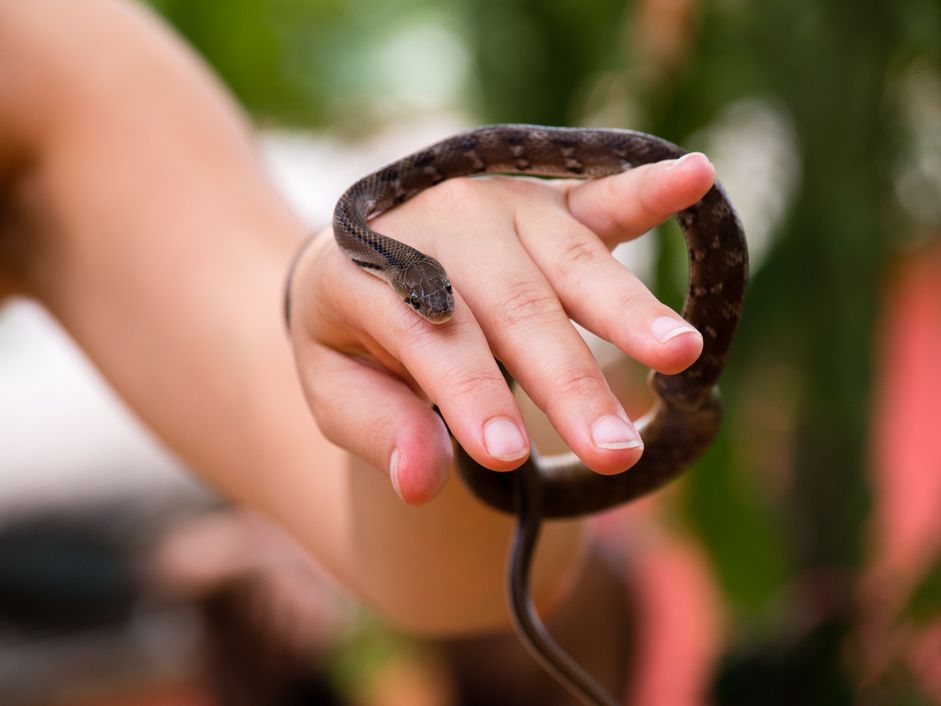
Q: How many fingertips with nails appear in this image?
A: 5